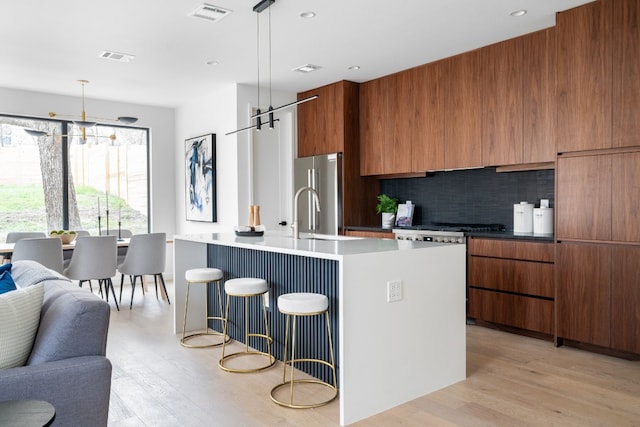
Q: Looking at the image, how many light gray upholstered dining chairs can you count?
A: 6